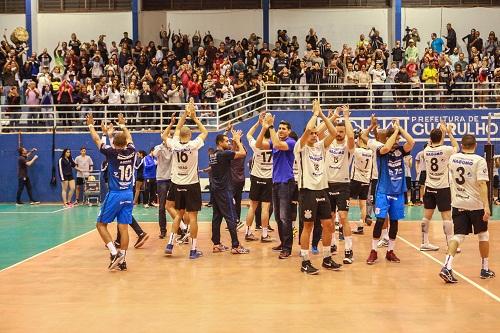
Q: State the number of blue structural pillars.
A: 4